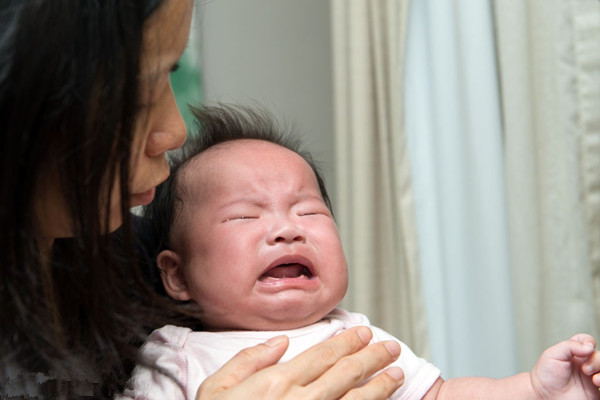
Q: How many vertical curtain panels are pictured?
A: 3